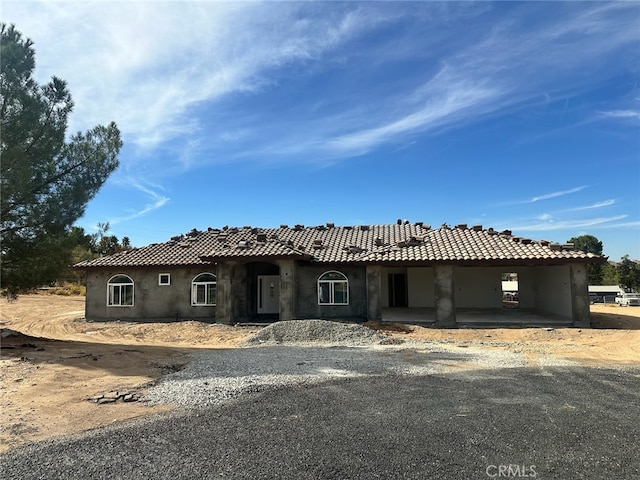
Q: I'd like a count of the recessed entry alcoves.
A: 1